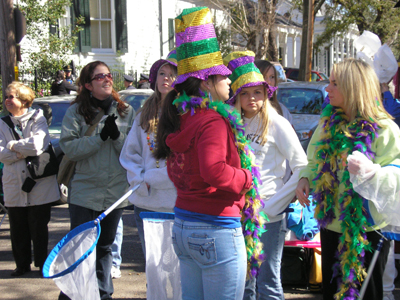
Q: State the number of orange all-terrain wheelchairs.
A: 0